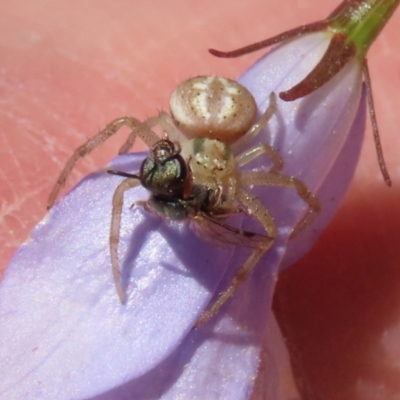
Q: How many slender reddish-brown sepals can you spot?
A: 3